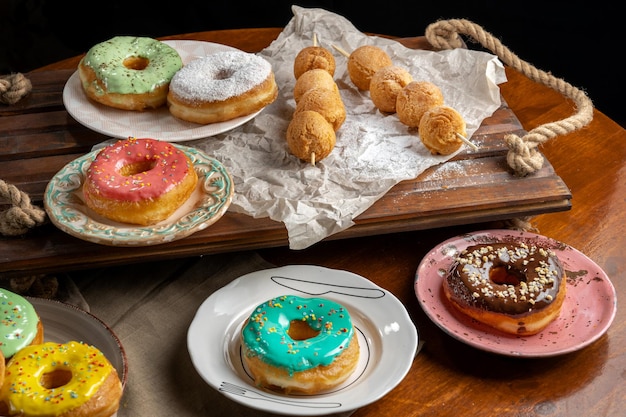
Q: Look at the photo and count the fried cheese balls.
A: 8